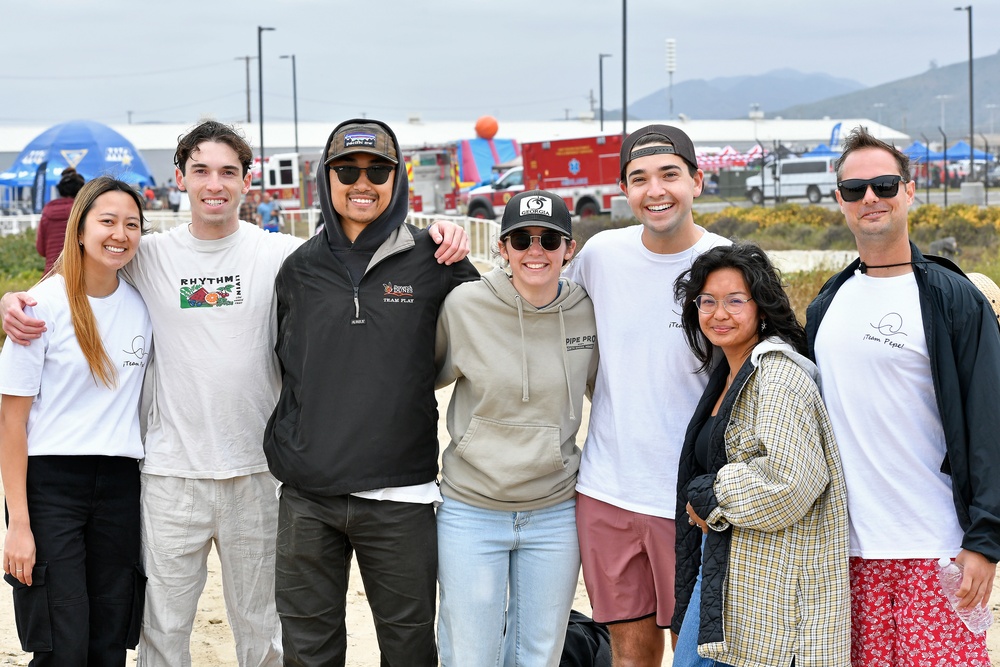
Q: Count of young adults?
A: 7